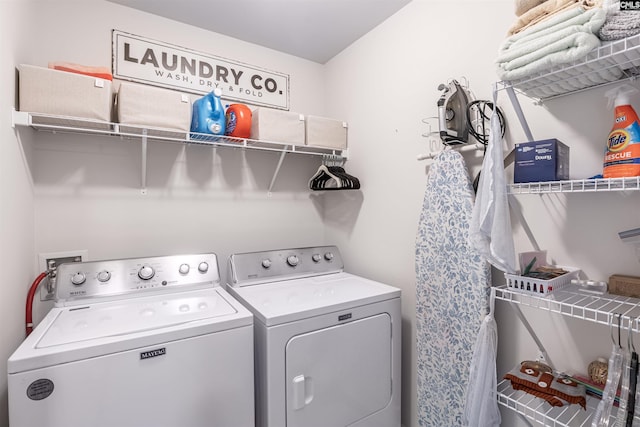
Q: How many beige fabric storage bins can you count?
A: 4